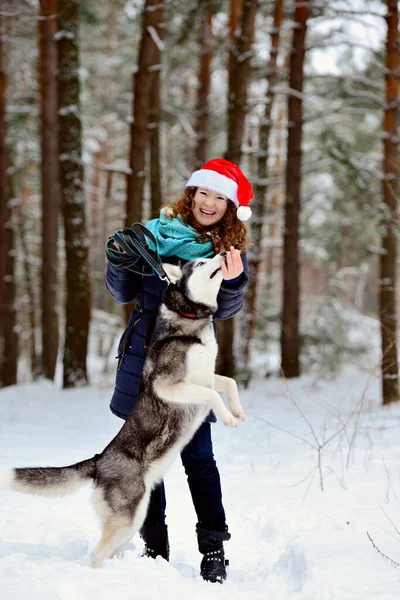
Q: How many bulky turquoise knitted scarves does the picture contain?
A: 1